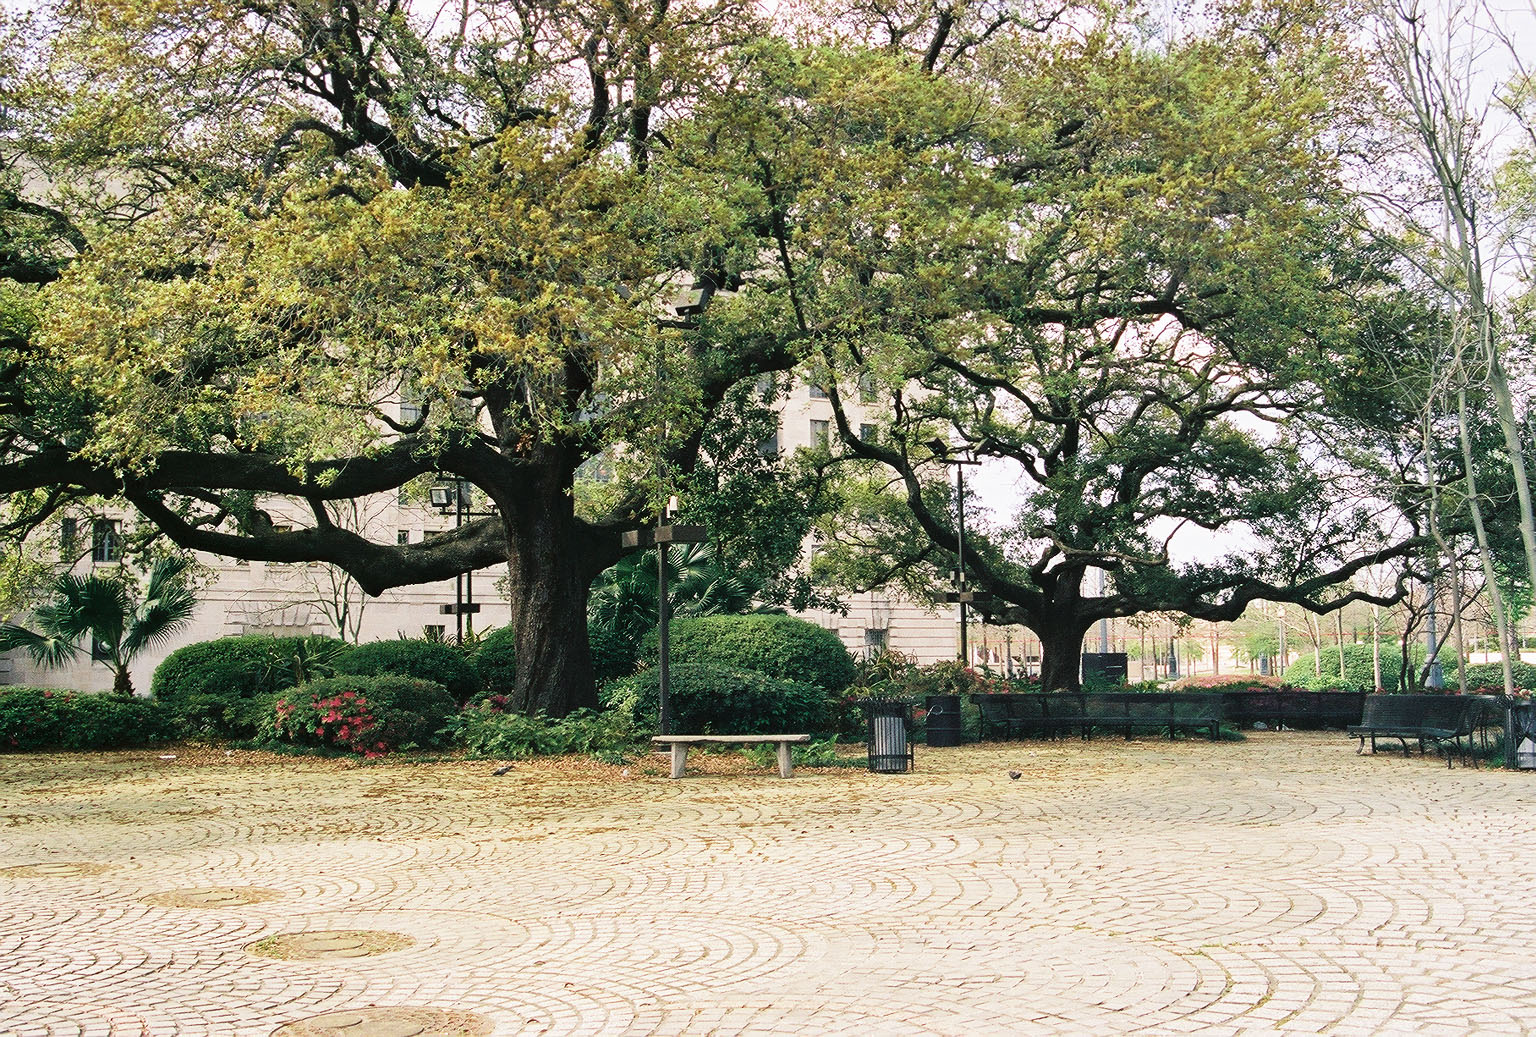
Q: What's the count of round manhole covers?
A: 4